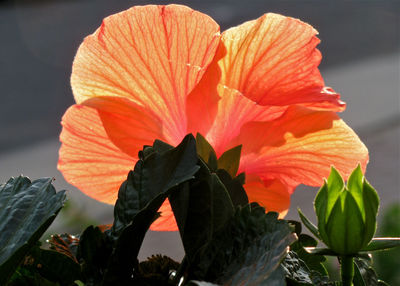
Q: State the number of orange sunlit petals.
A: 5